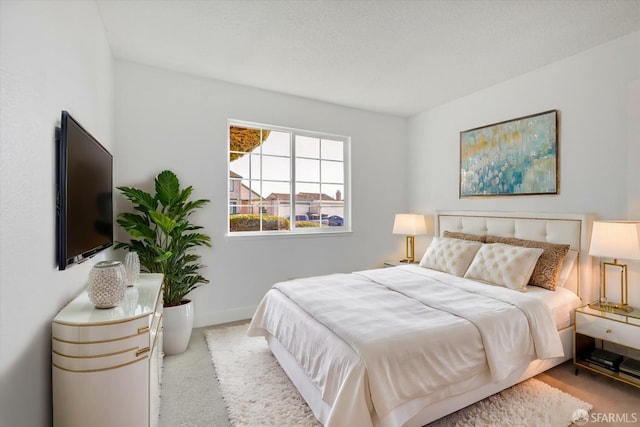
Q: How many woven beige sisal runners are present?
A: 0